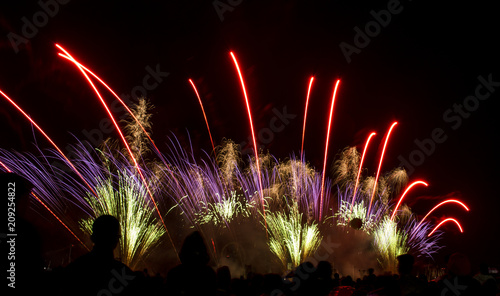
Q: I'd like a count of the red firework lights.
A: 13